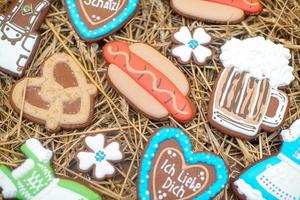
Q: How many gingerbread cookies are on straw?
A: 11